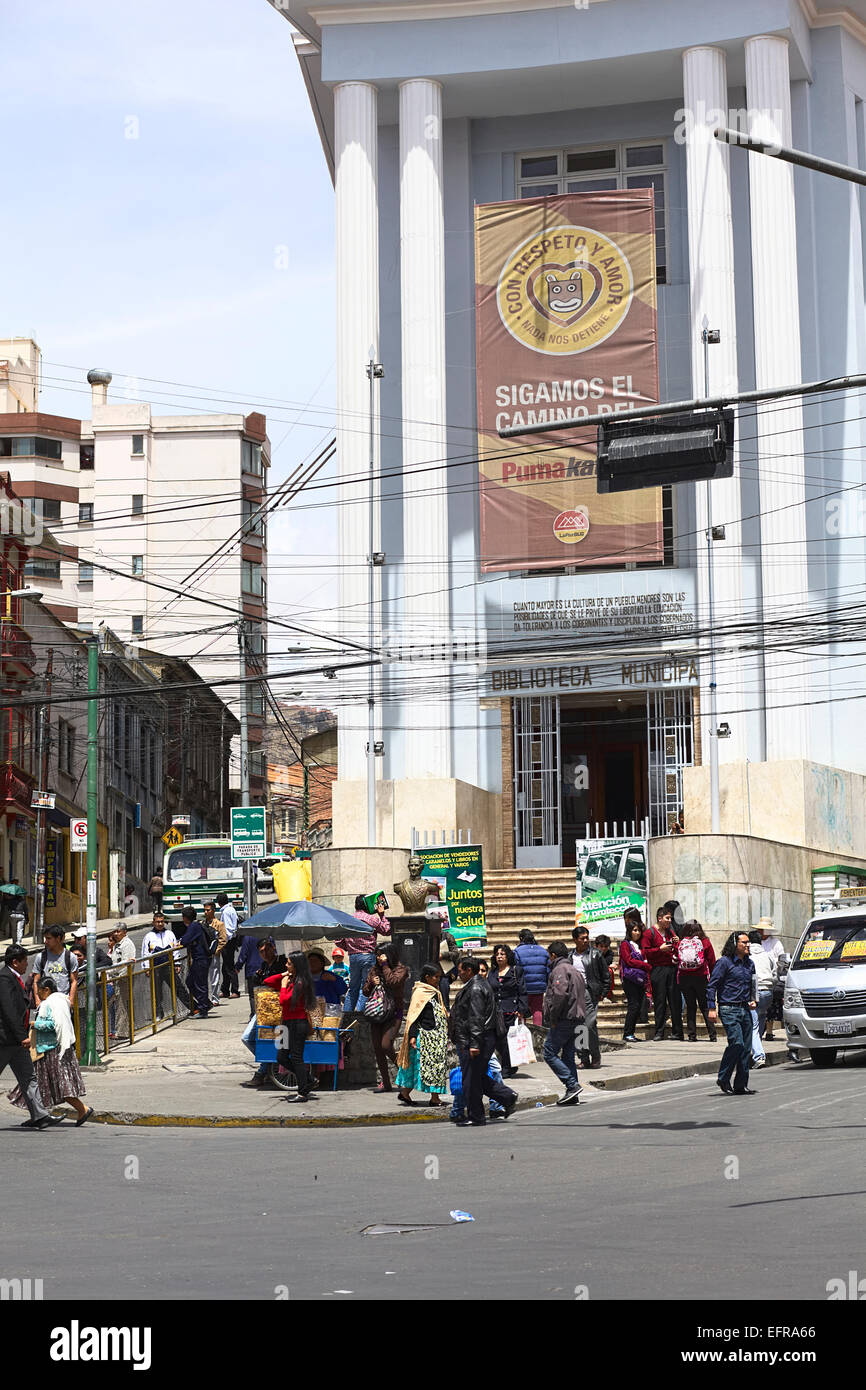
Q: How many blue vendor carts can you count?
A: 1